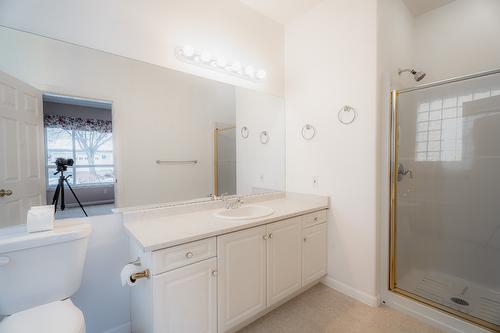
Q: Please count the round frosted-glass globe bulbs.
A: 6